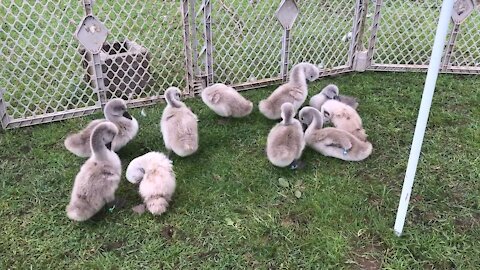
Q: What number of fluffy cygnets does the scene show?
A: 10